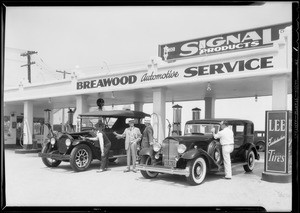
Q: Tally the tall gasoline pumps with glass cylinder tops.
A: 4